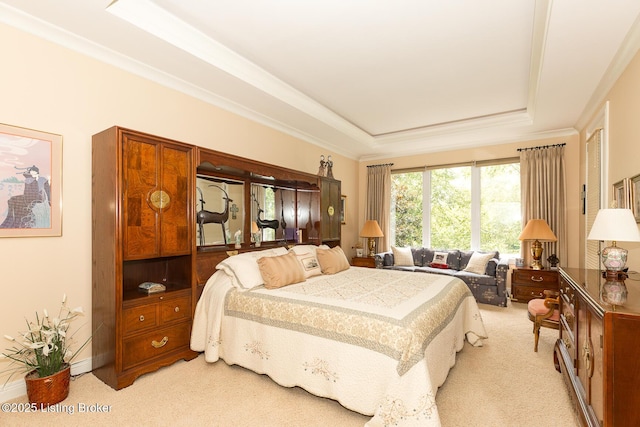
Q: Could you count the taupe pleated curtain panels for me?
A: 2